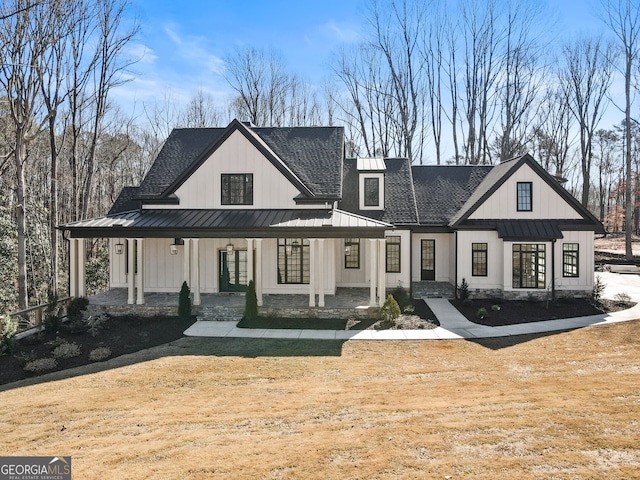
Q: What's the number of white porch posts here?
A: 12